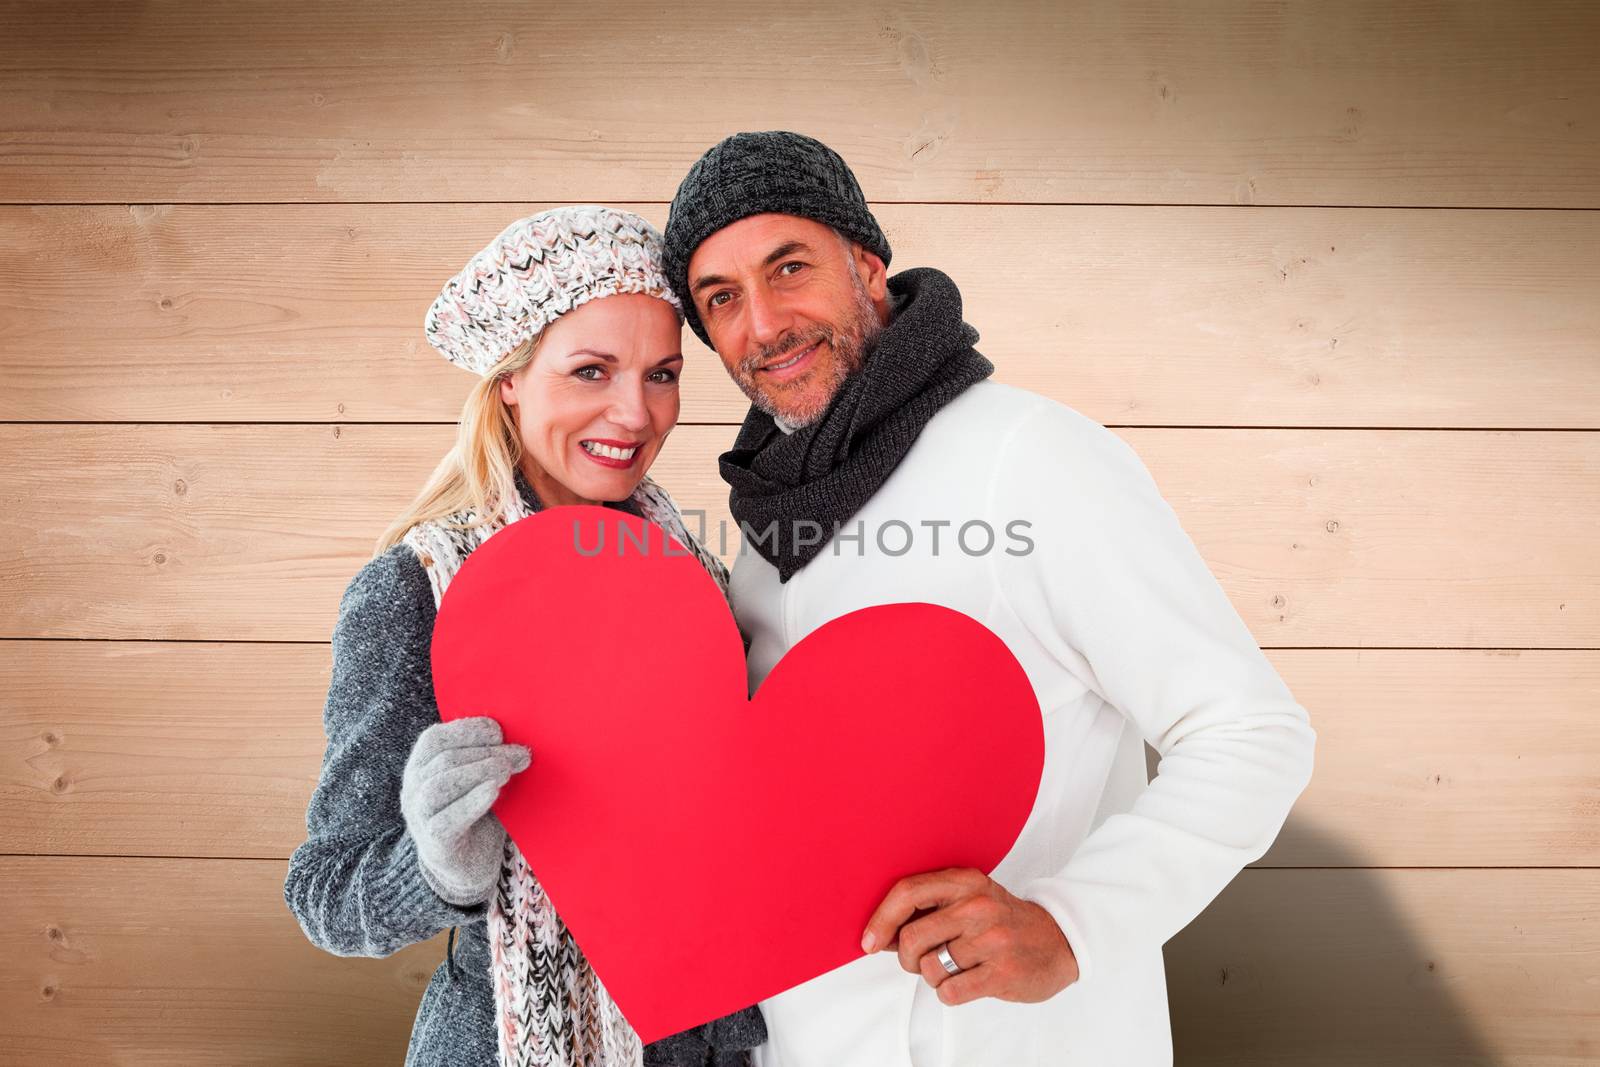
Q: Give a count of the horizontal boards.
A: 5